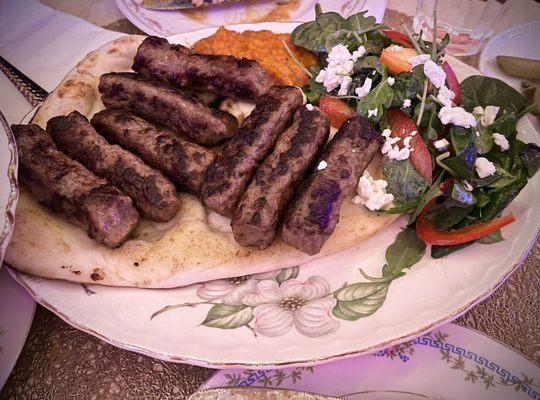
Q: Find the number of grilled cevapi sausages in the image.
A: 8